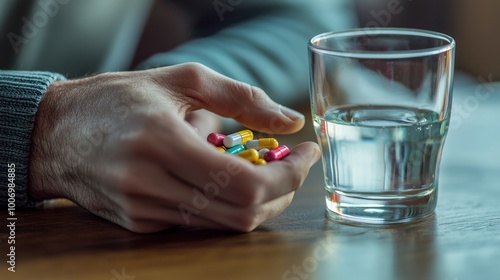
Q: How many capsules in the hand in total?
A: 9